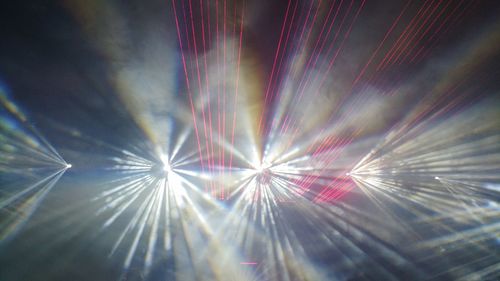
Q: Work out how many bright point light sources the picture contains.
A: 5